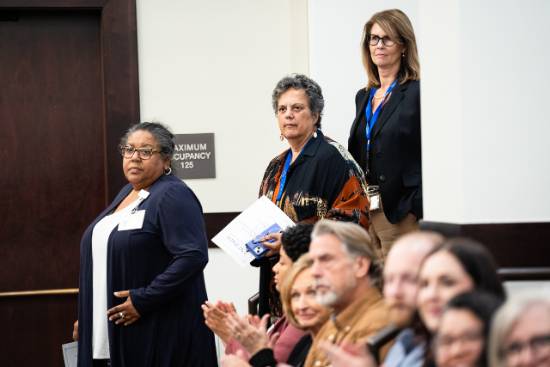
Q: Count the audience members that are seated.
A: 7